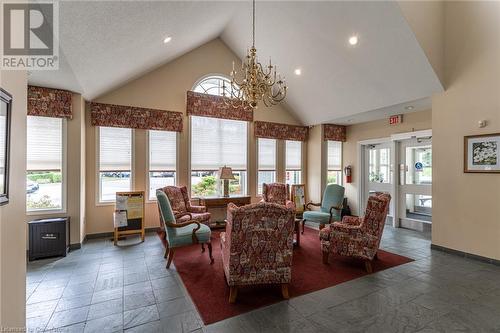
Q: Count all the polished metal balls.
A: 1